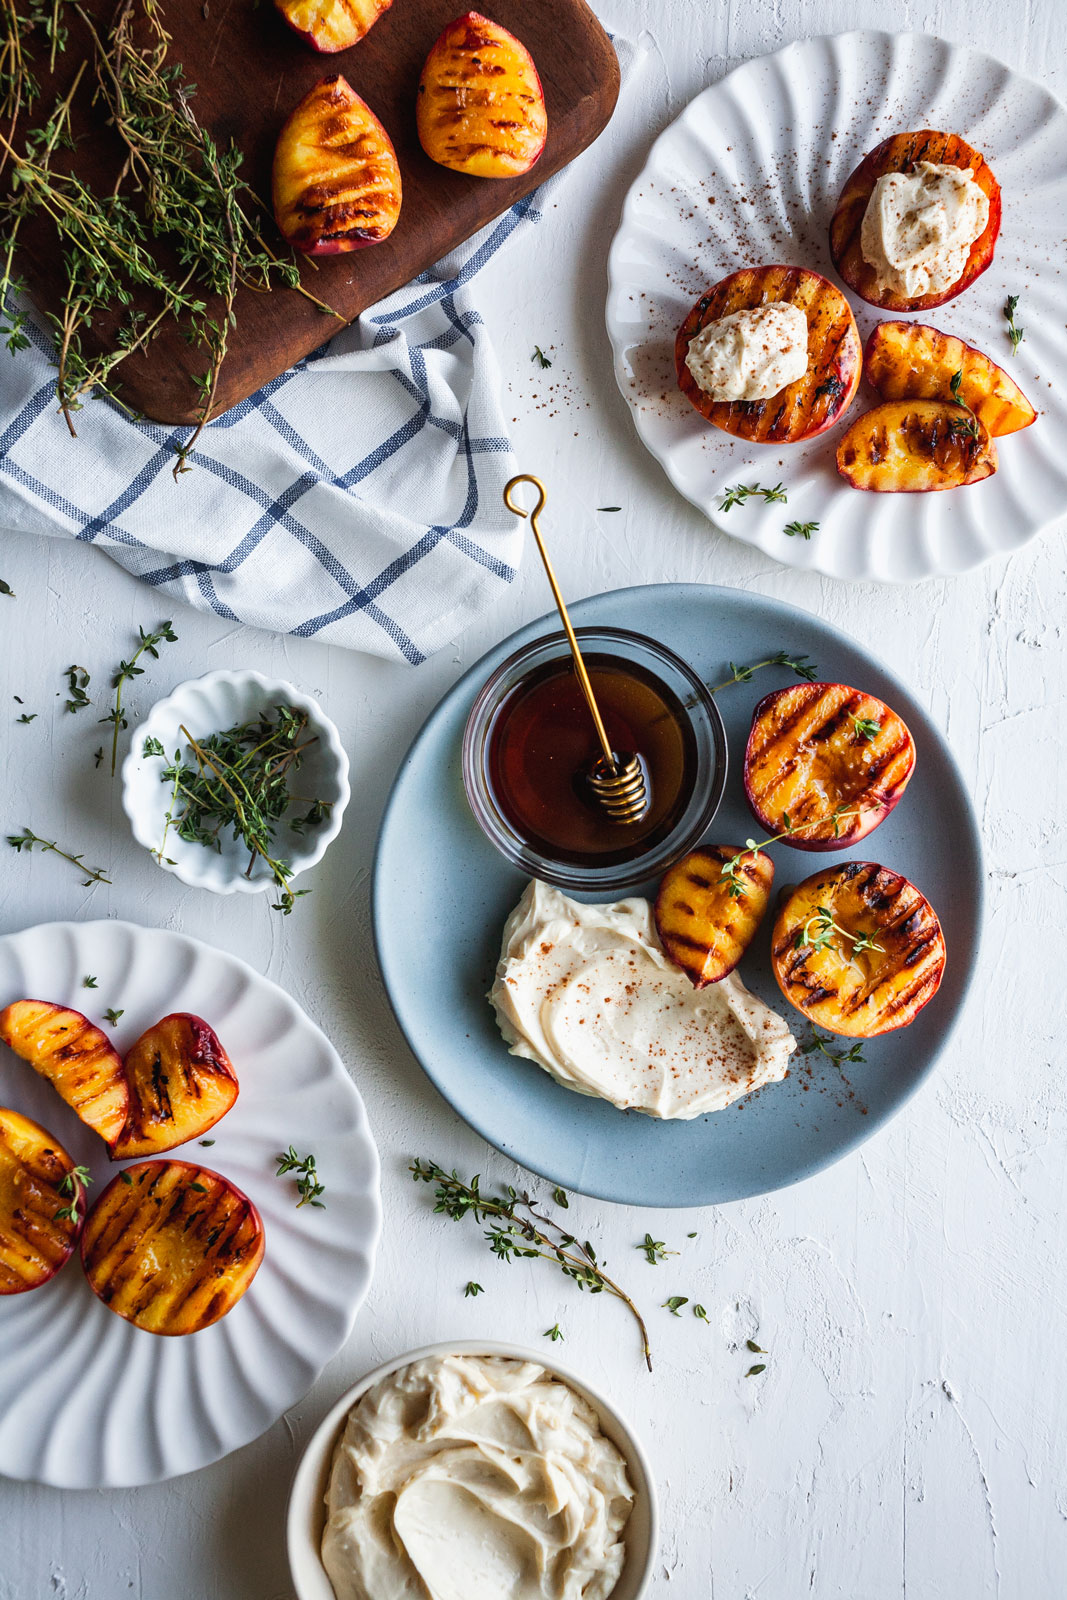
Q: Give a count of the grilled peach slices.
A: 14